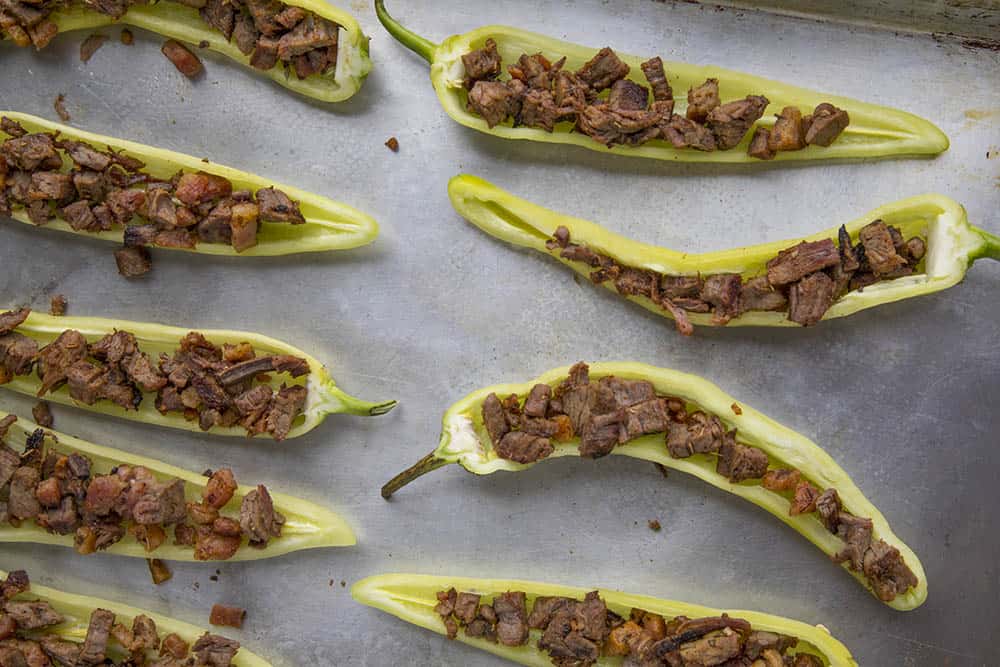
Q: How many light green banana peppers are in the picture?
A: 9